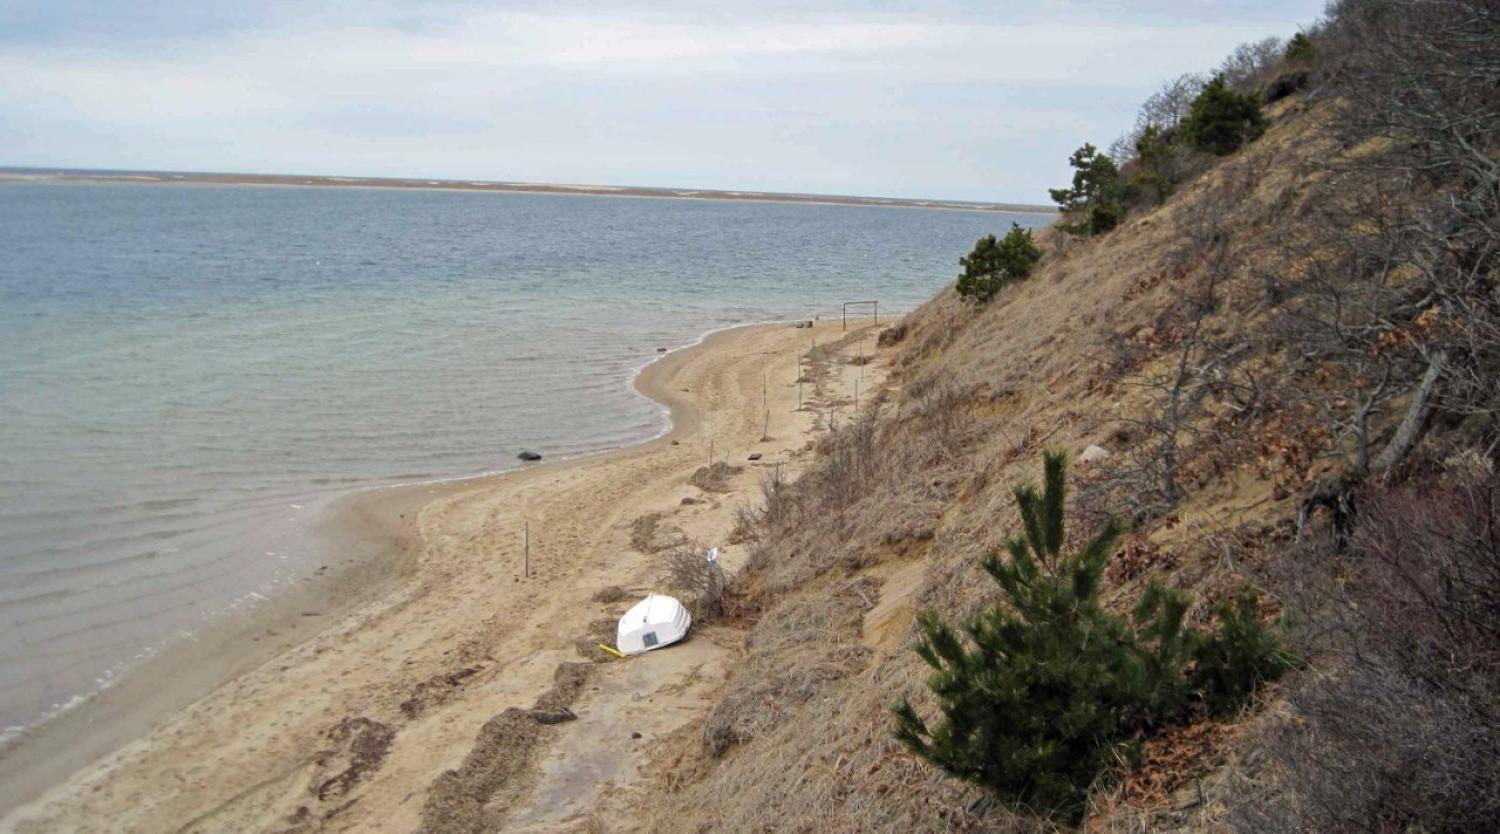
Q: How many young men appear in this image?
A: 0